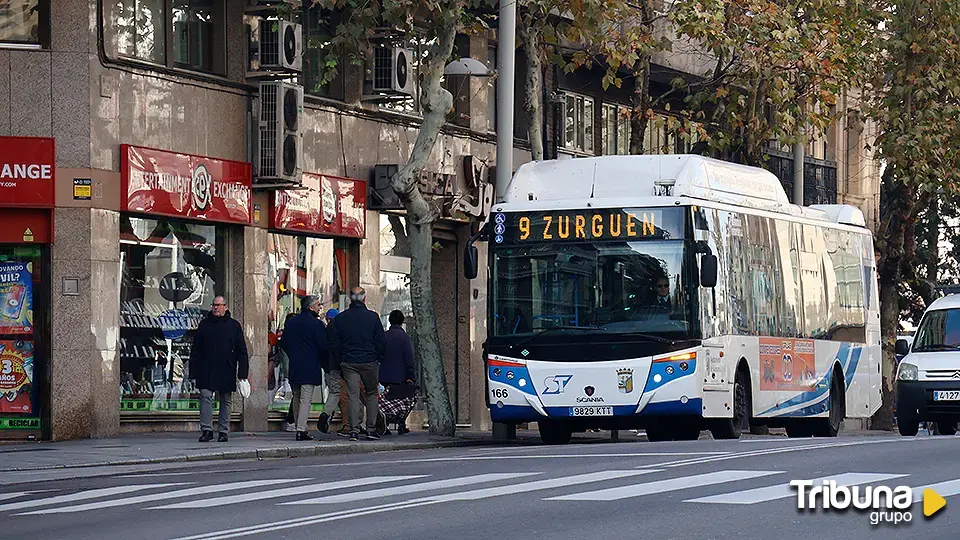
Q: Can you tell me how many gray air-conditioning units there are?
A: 3